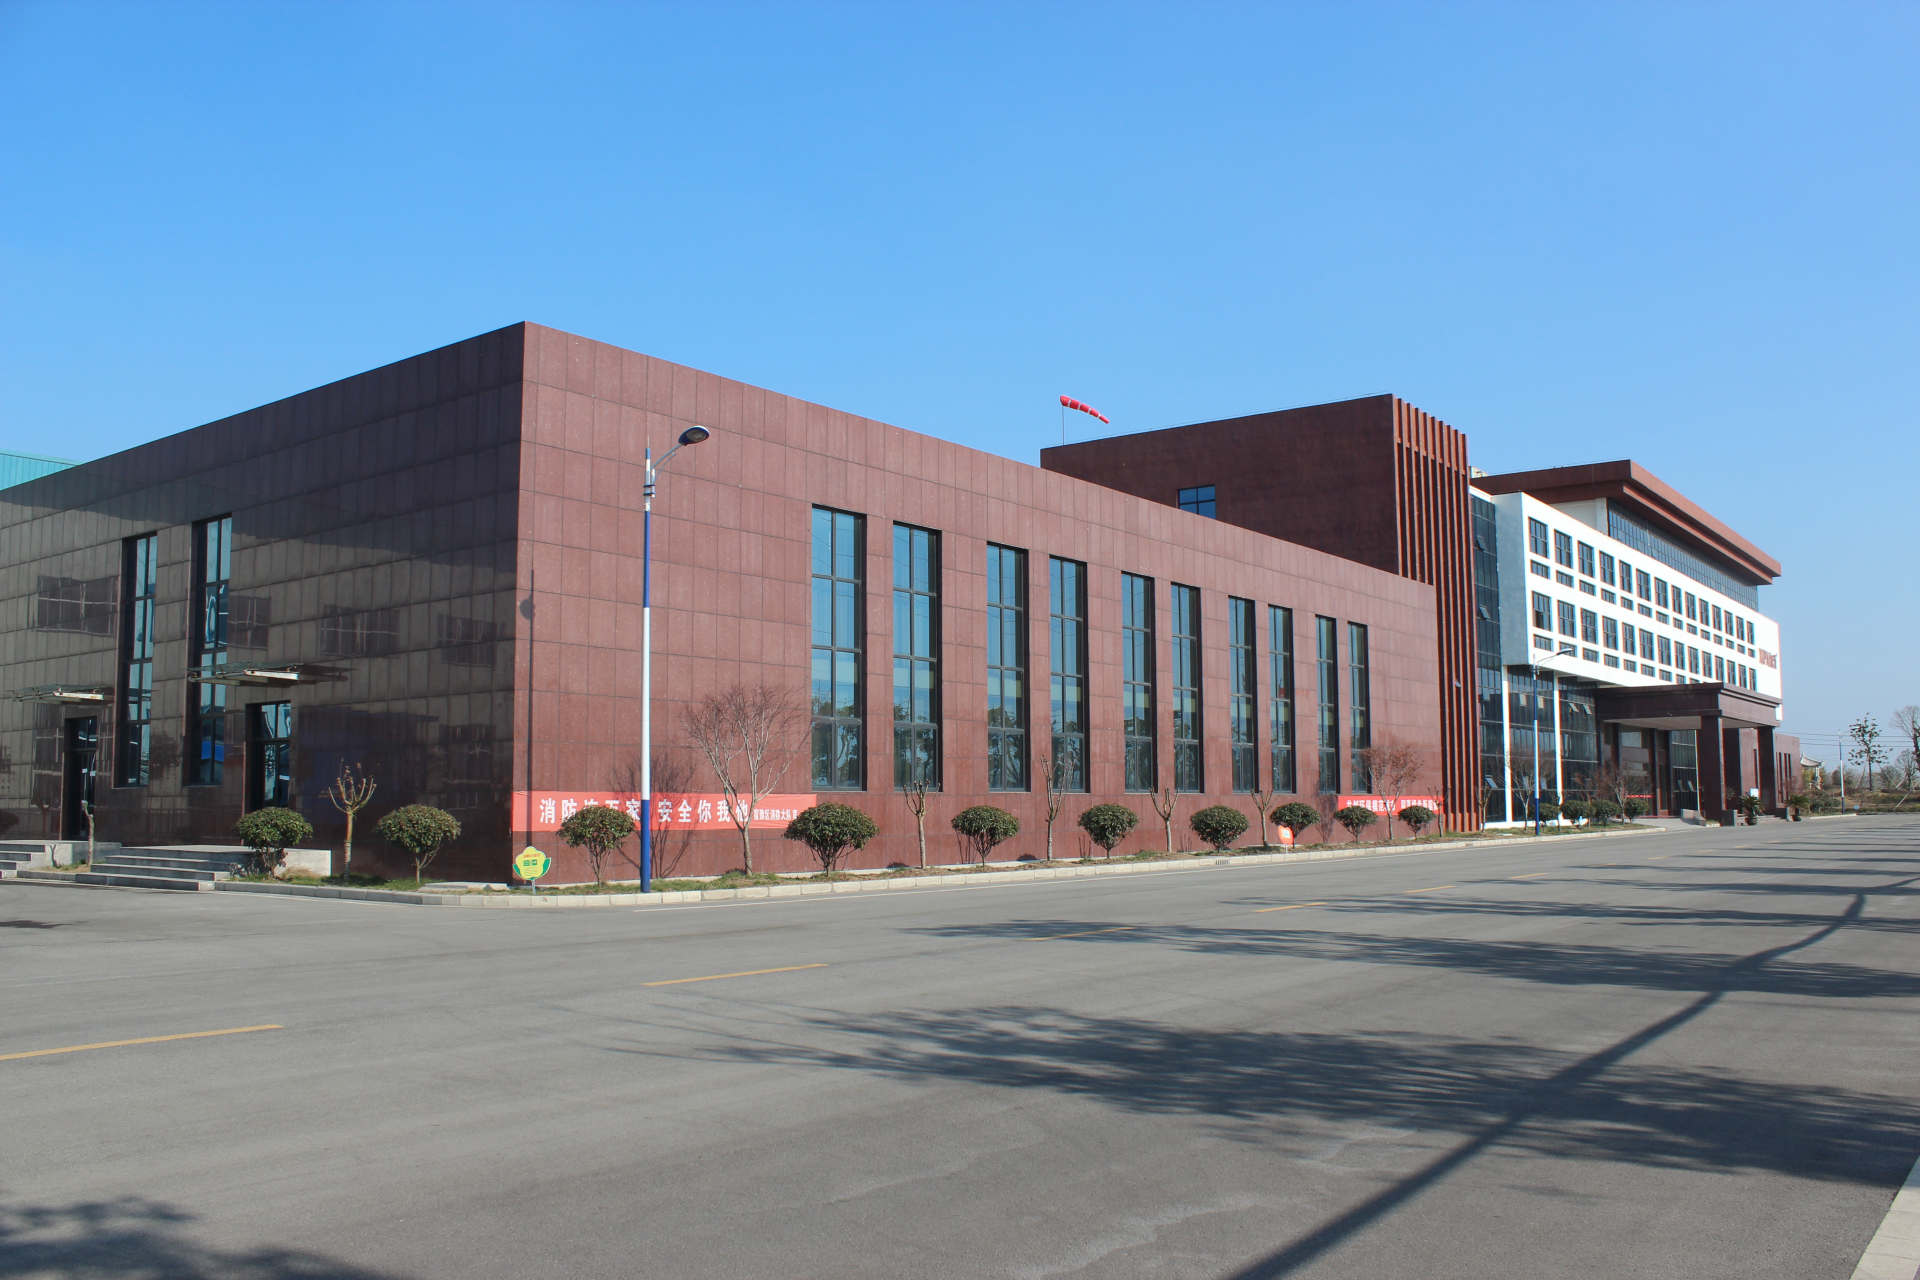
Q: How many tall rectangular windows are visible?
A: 12